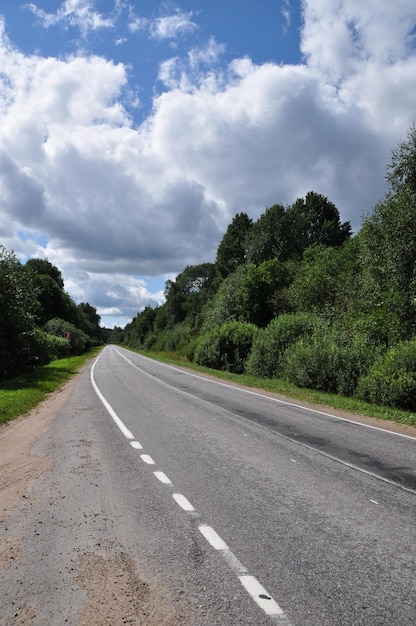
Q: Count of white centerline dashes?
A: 6